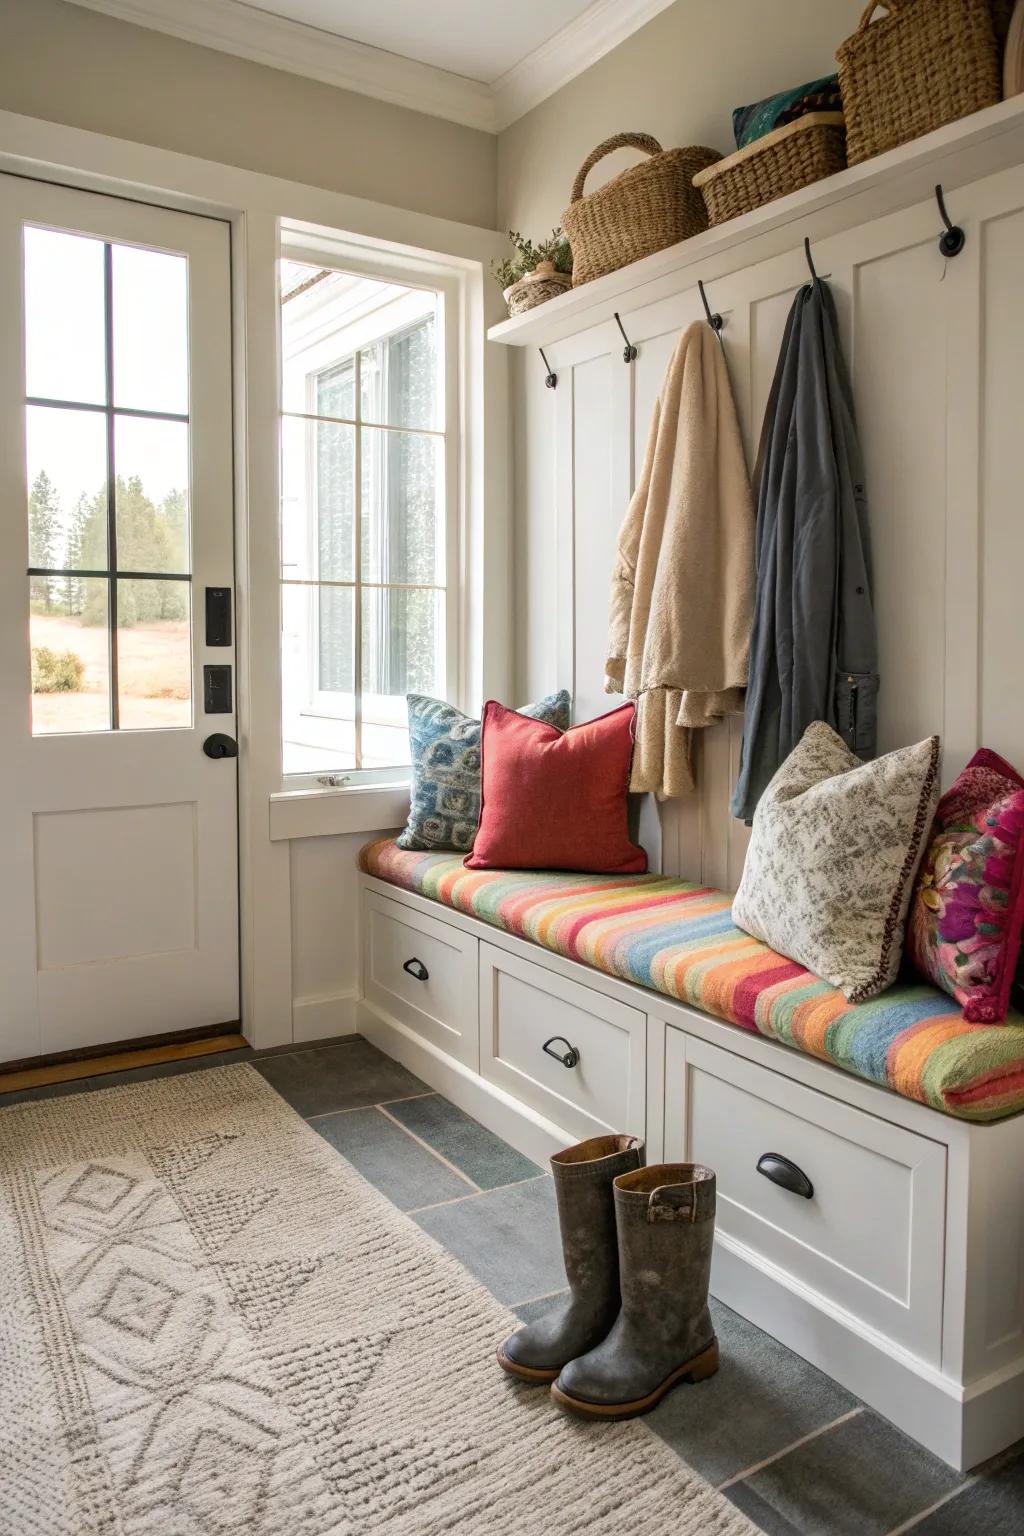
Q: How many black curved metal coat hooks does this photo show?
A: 5